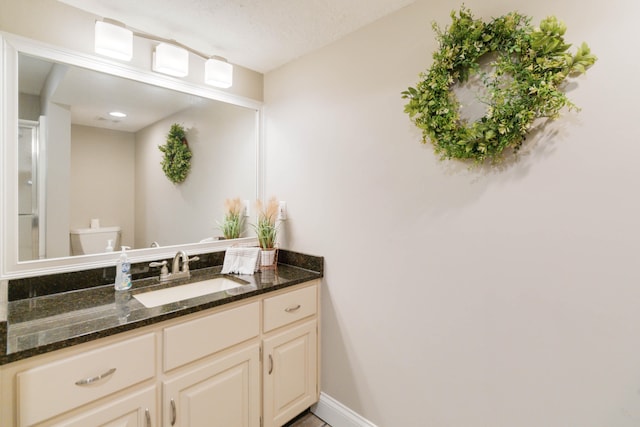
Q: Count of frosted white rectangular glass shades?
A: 3